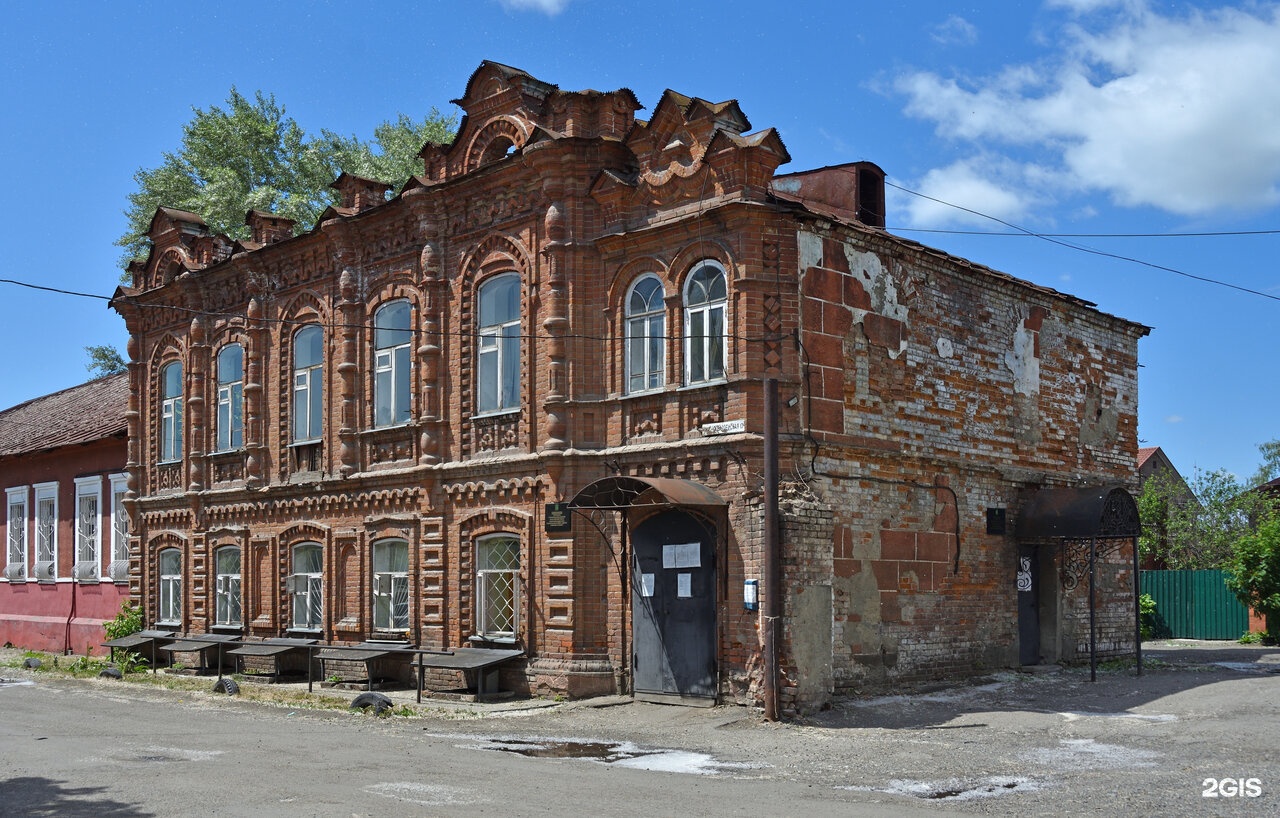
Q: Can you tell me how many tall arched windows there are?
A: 7